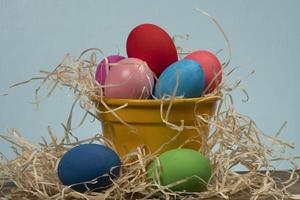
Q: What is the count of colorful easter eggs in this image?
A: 7